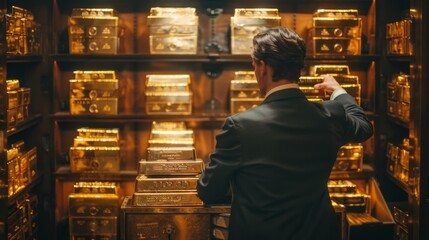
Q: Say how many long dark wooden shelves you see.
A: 3